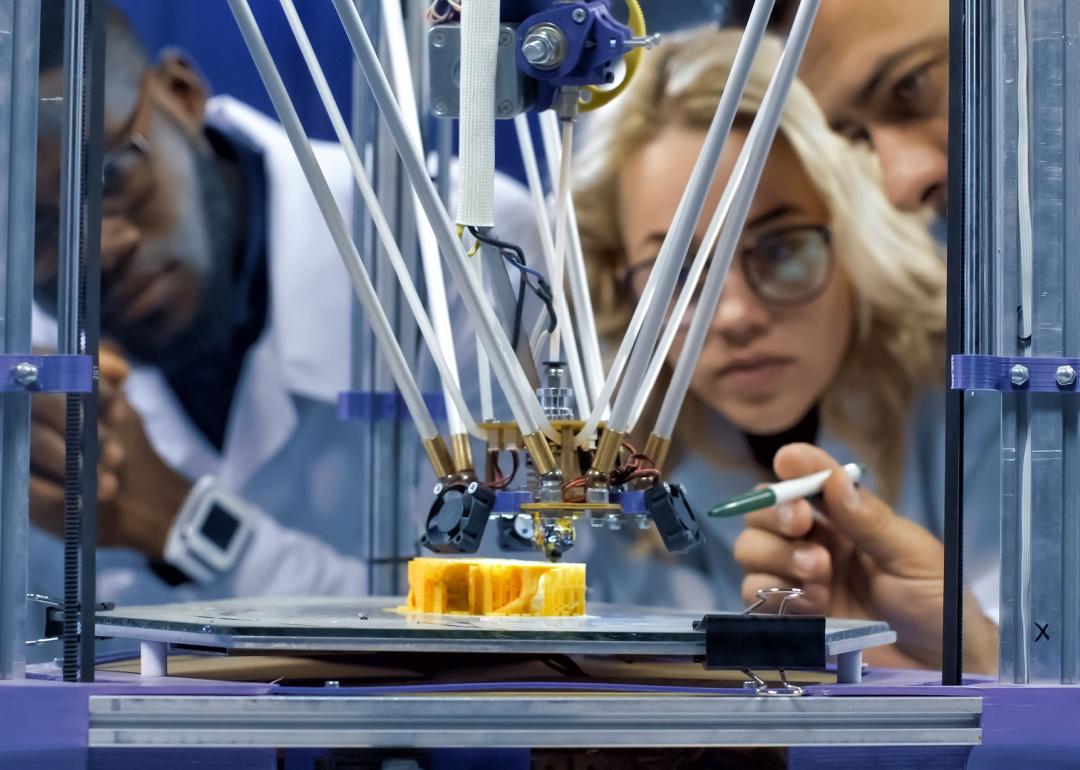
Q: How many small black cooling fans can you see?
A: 3